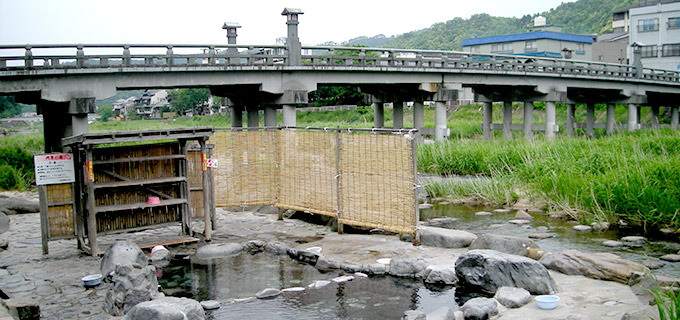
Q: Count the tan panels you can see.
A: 3